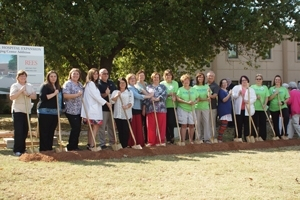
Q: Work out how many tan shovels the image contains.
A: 14